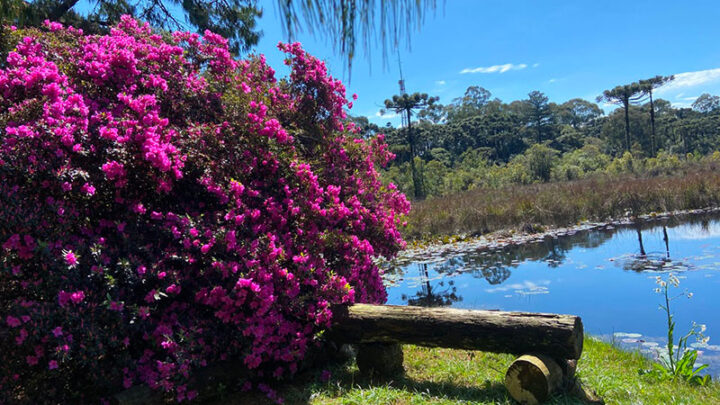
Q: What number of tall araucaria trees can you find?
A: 3